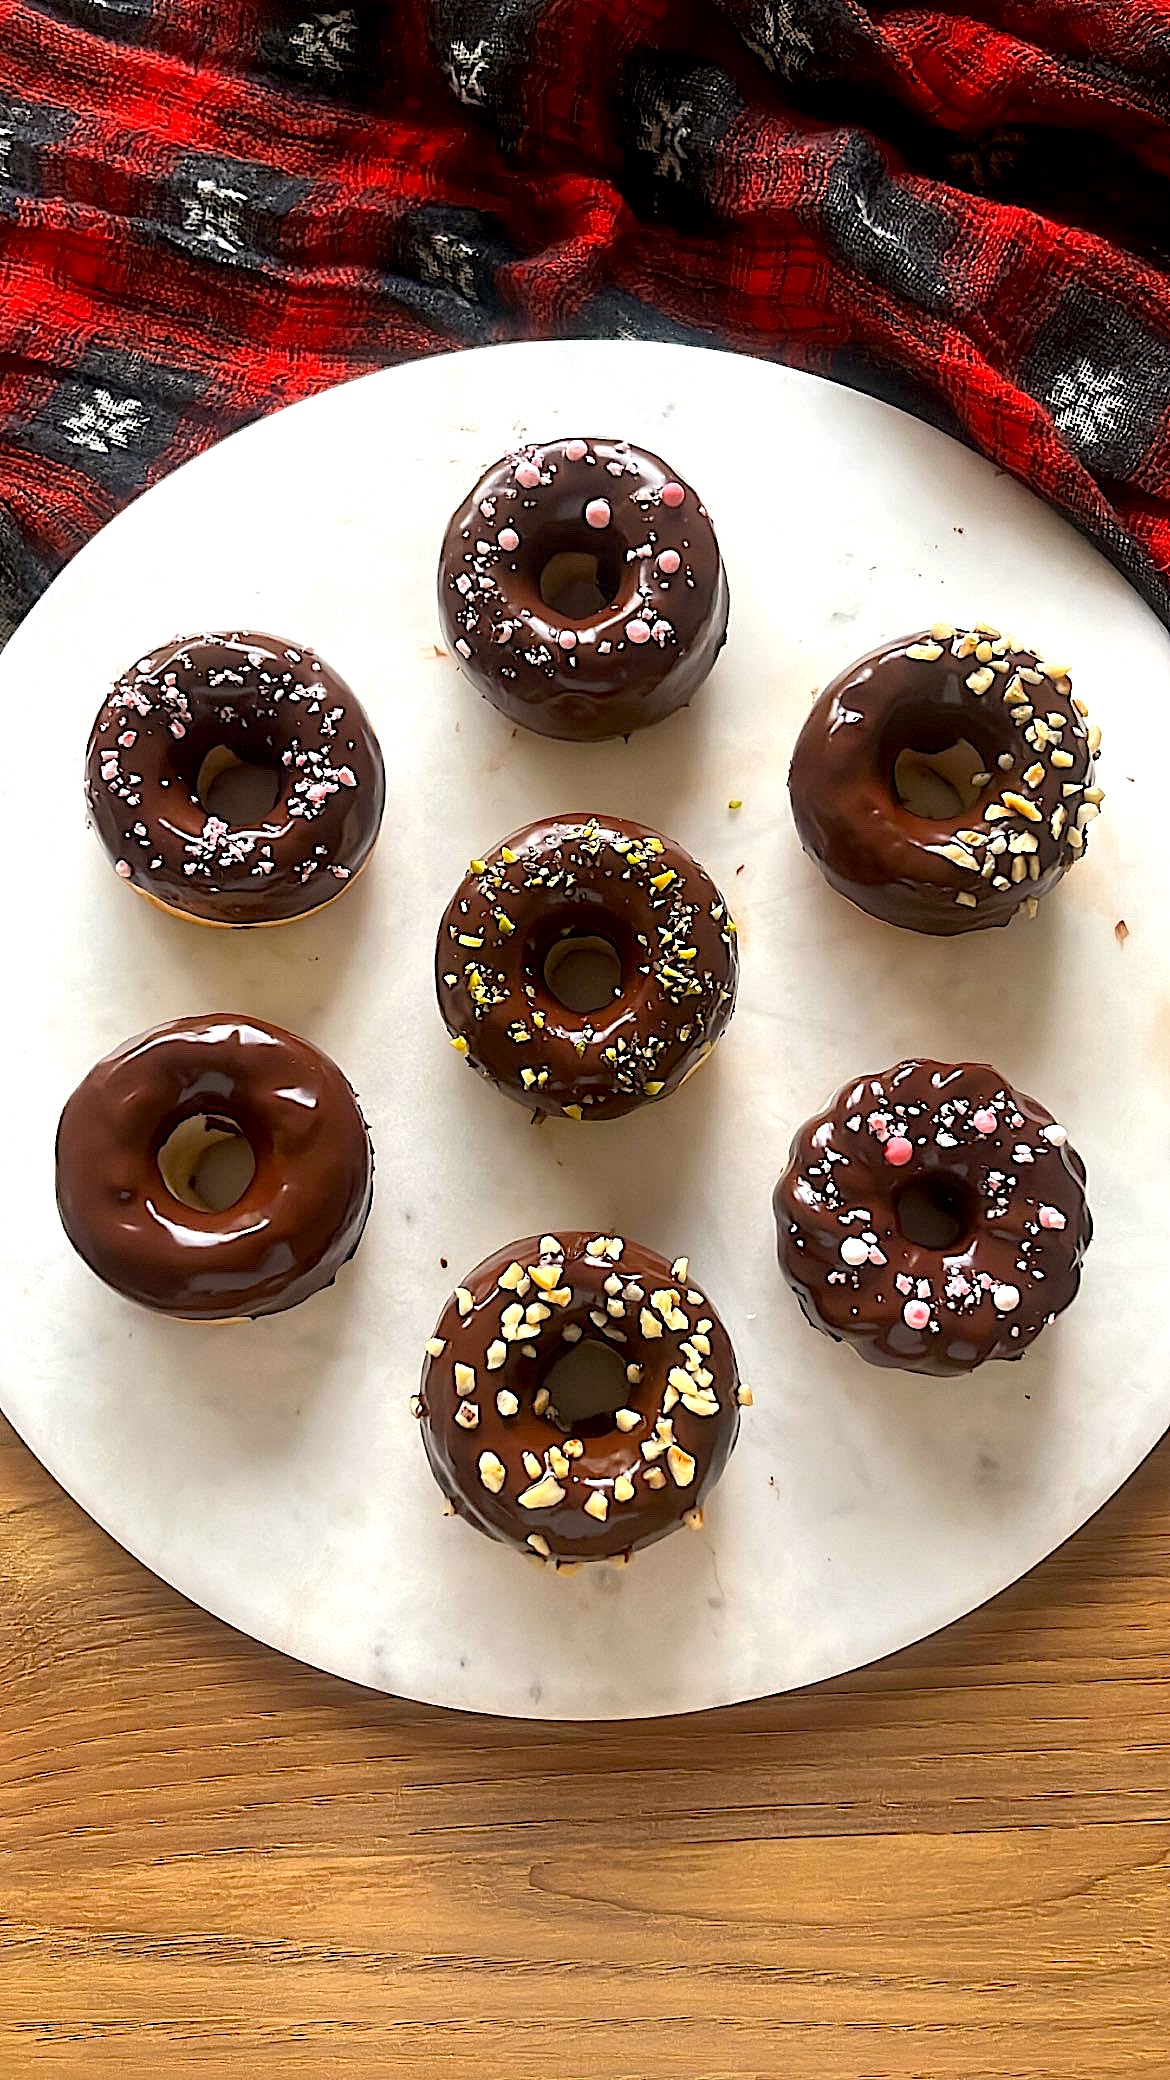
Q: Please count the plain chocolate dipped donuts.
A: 1